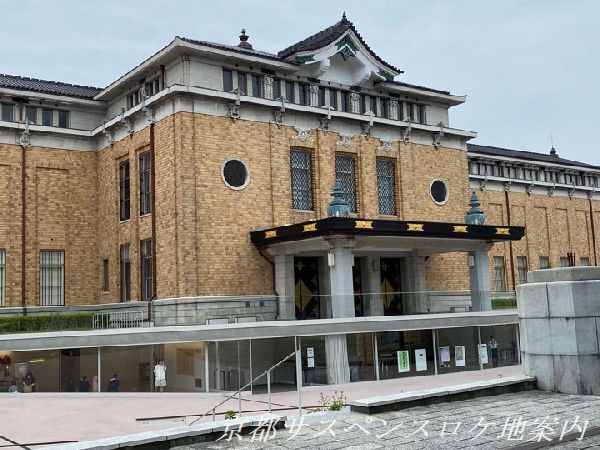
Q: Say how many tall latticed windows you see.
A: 3